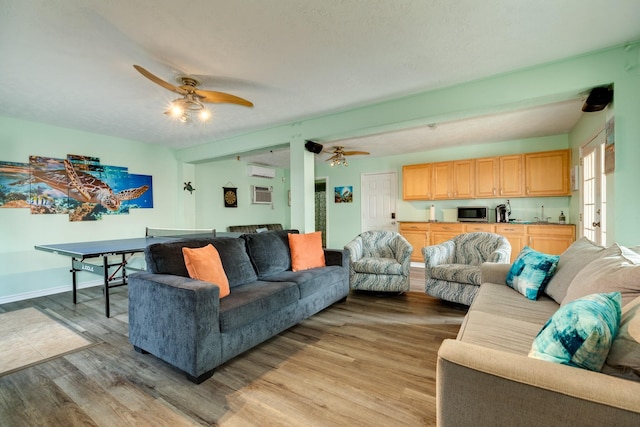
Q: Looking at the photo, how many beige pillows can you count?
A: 3